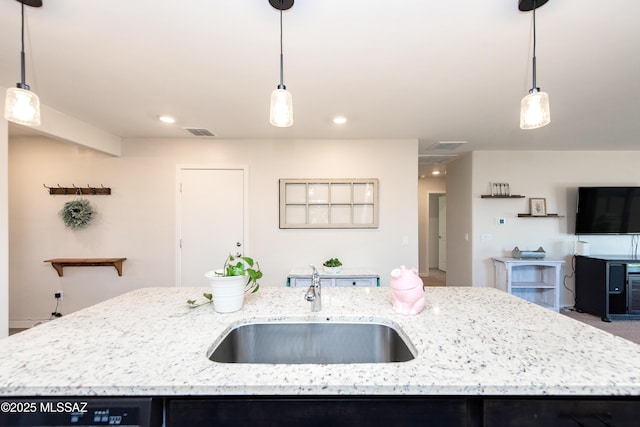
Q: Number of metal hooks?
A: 5